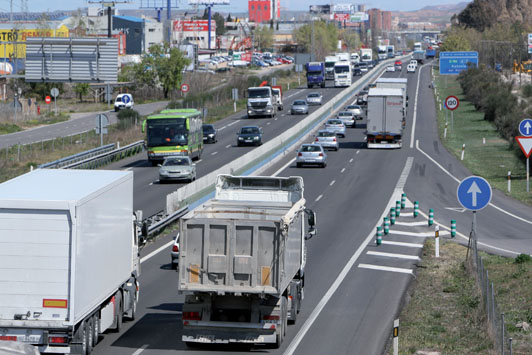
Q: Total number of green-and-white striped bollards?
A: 8